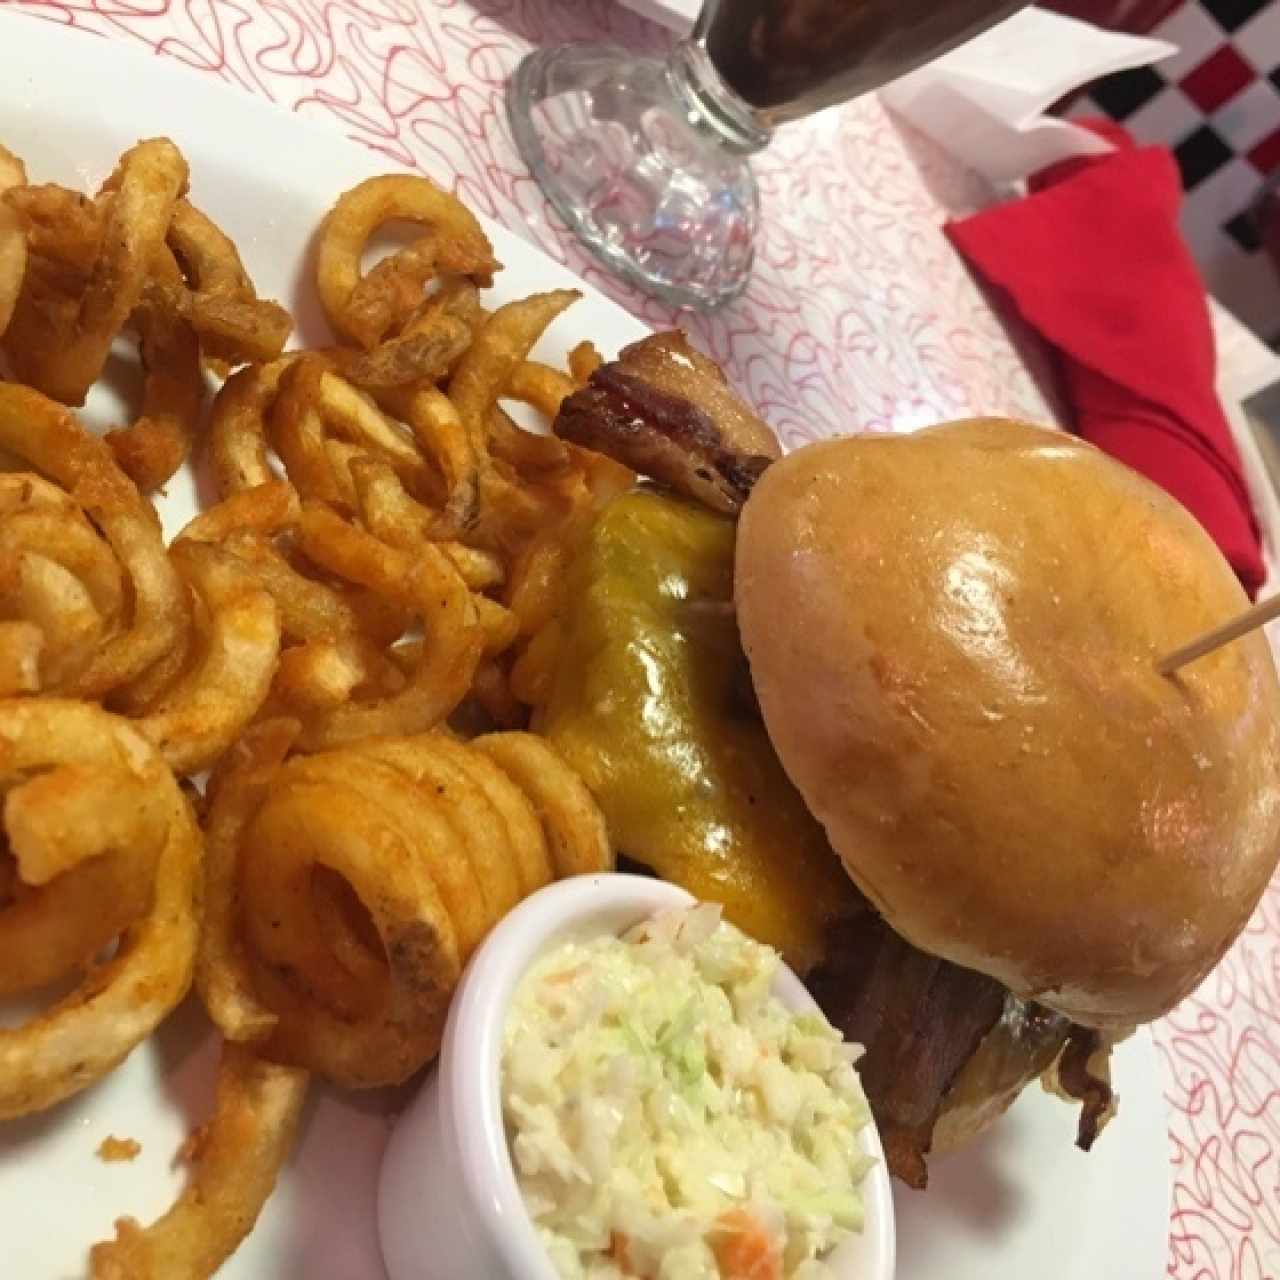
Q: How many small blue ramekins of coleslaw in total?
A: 0